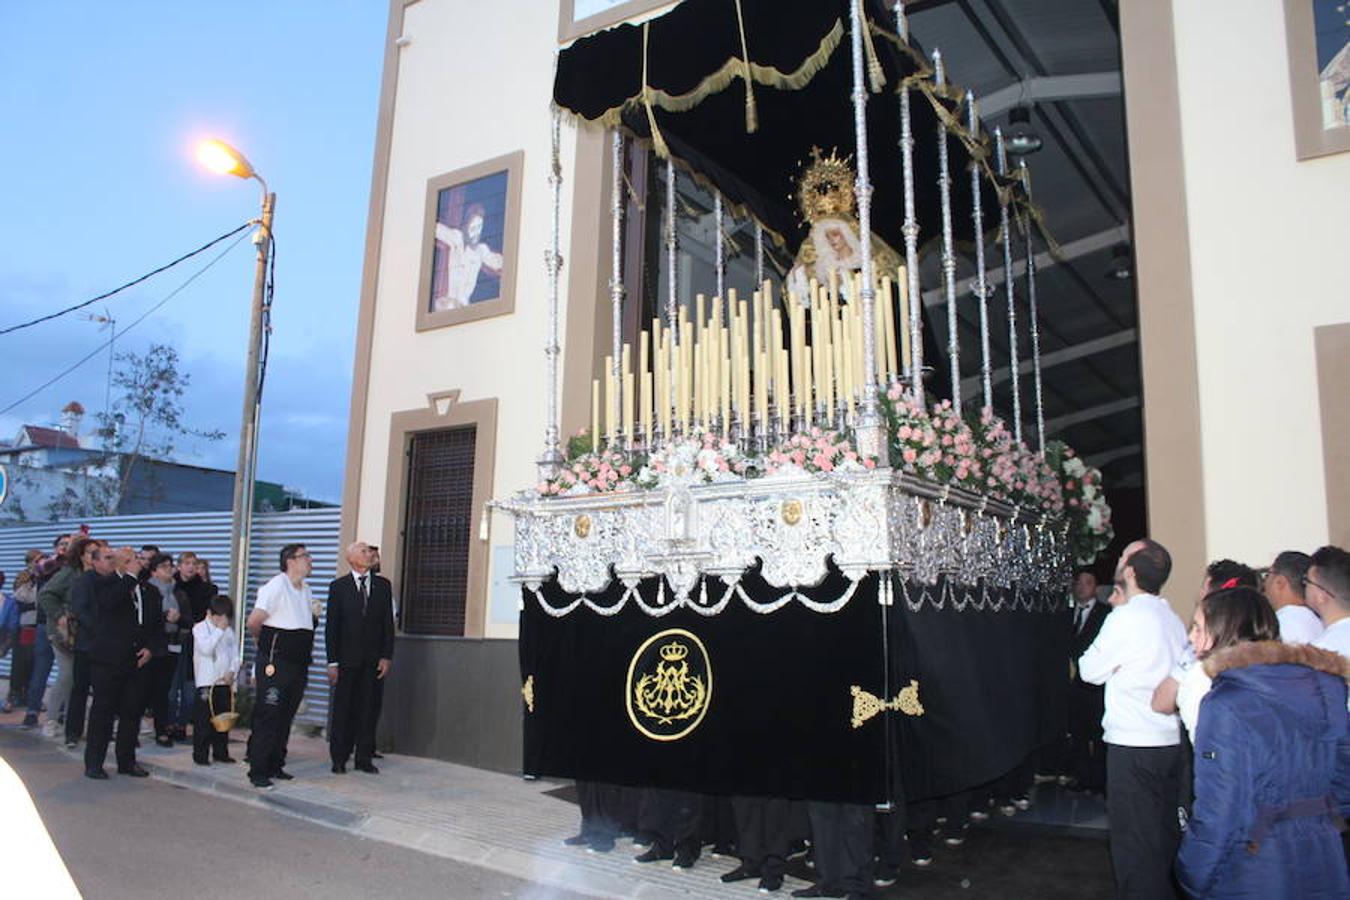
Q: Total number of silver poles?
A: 11